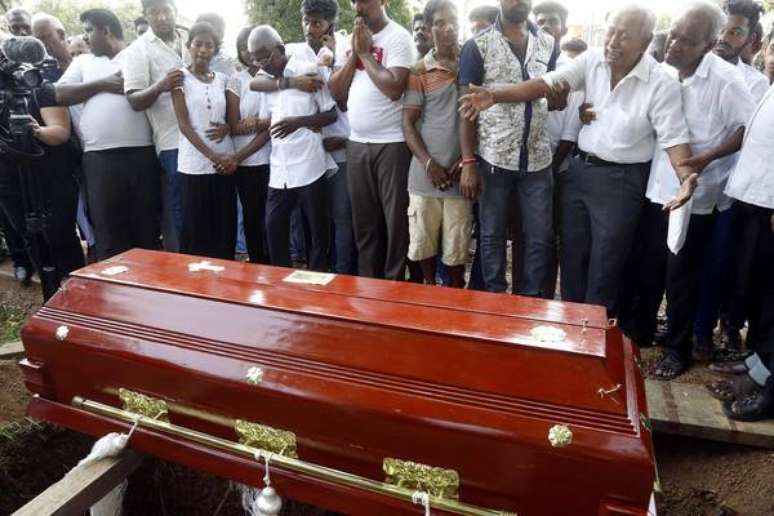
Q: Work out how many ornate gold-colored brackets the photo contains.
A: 3